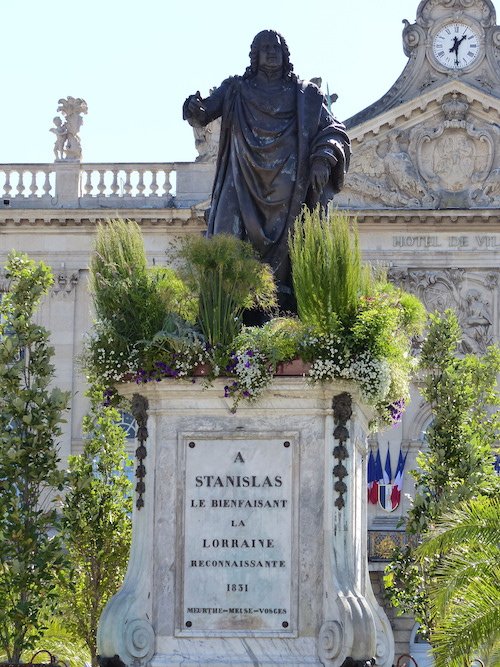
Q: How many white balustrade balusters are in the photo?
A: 11